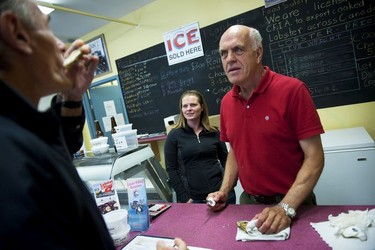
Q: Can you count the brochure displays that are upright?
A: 2